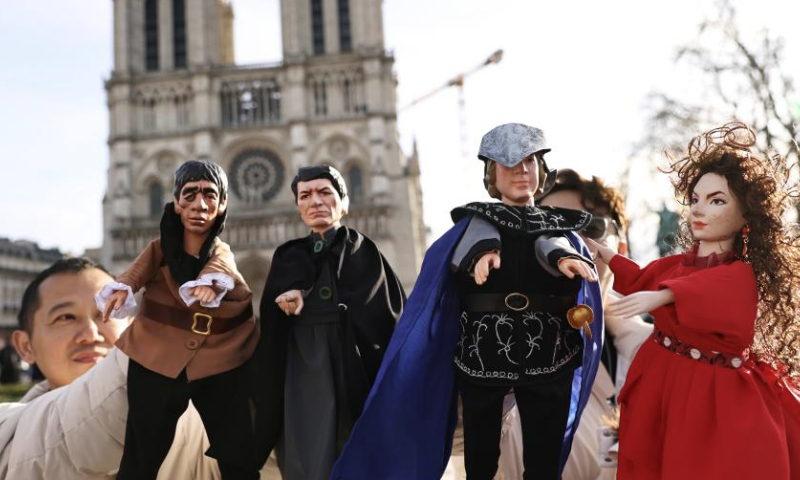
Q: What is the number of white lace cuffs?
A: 2